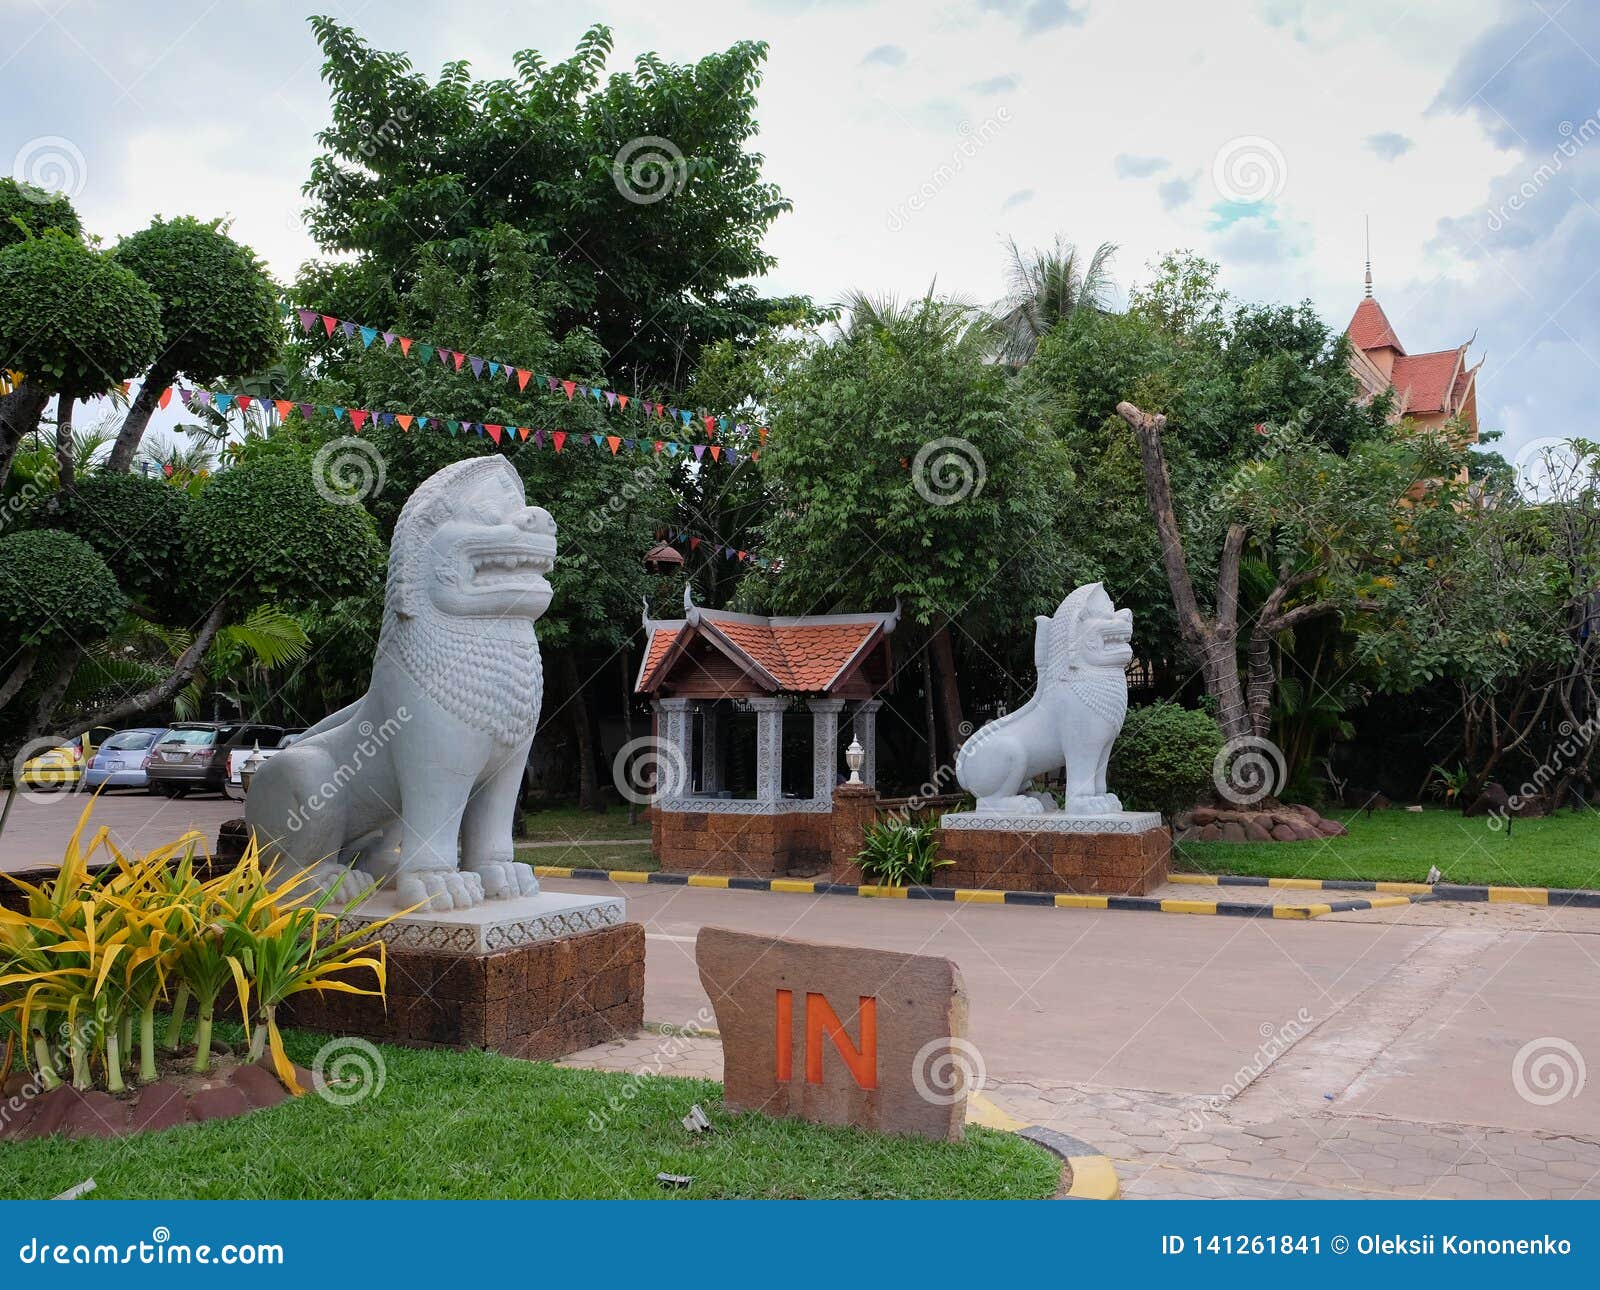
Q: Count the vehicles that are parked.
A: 4